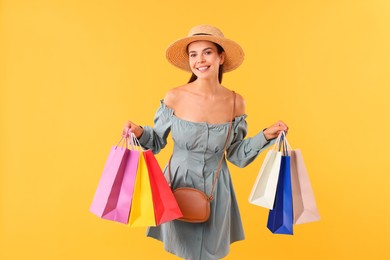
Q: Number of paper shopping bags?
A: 6